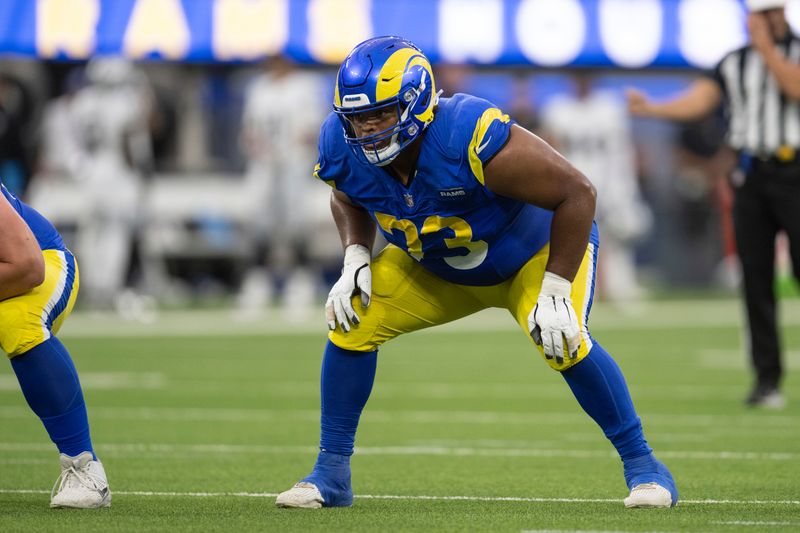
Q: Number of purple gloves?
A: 0